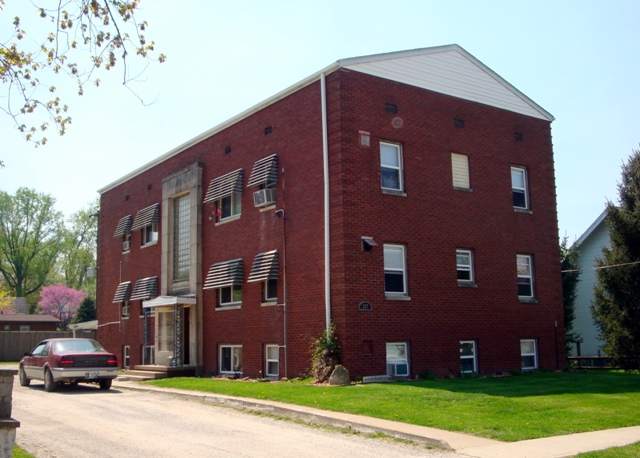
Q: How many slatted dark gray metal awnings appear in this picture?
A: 8